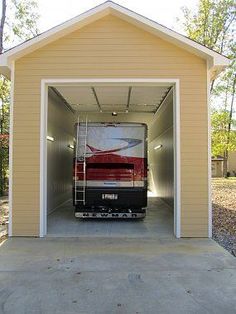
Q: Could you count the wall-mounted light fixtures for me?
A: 3